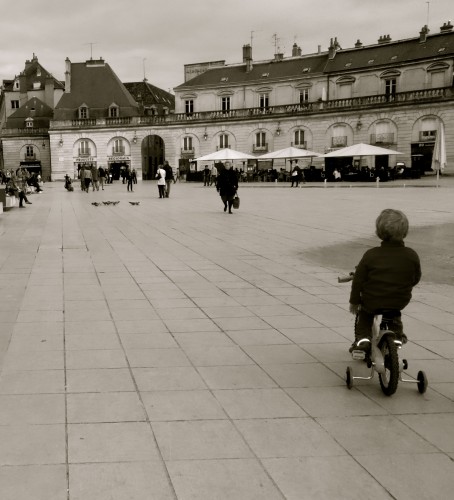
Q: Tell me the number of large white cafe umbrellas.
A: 3